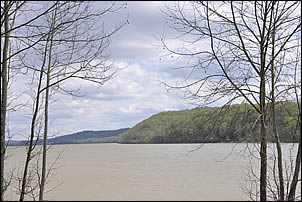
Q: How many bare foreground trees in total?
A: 6